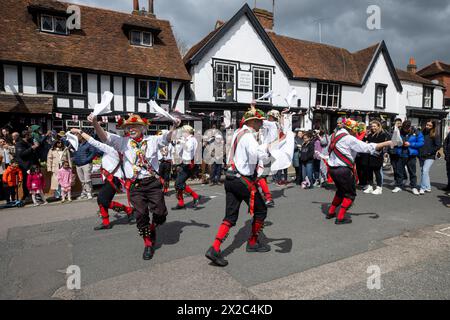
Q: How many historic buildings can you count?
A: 2